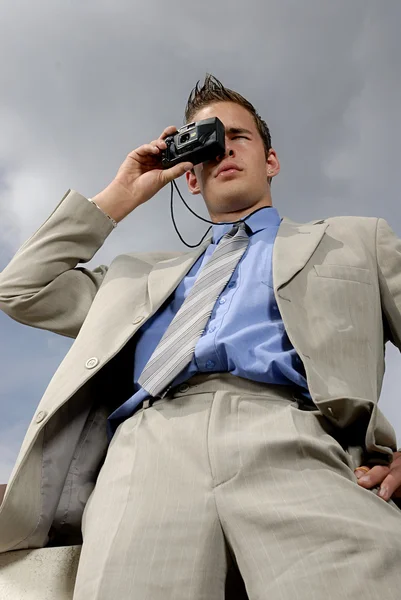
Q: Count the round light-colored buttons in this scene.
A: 3